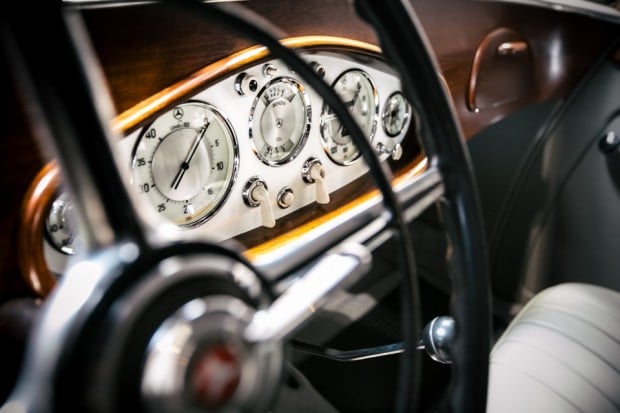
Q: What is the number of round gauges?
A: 5